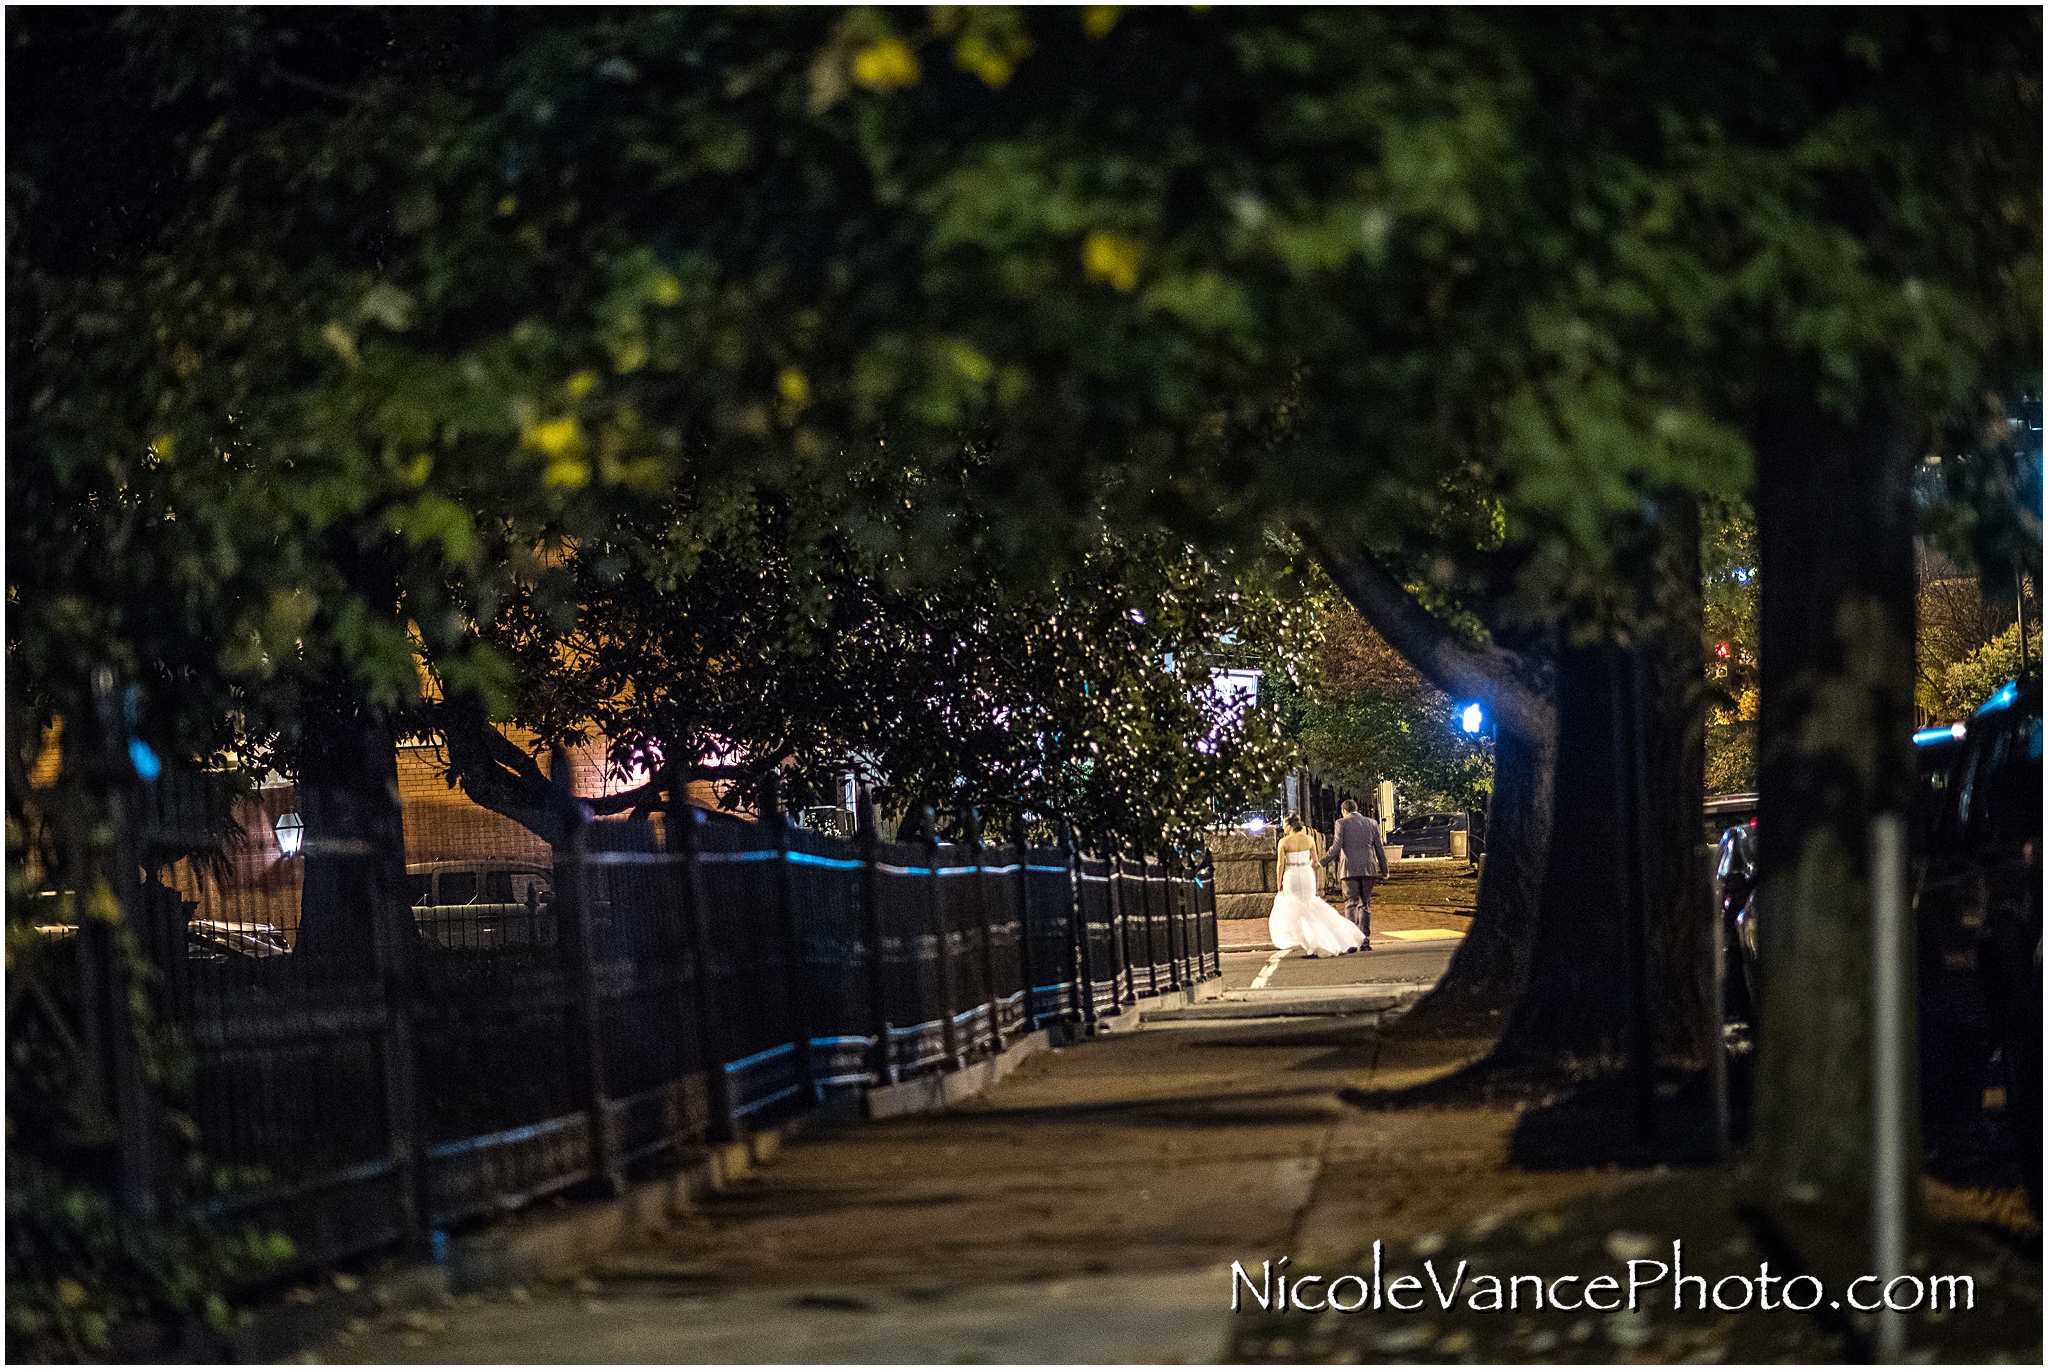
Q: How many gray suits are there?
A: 1